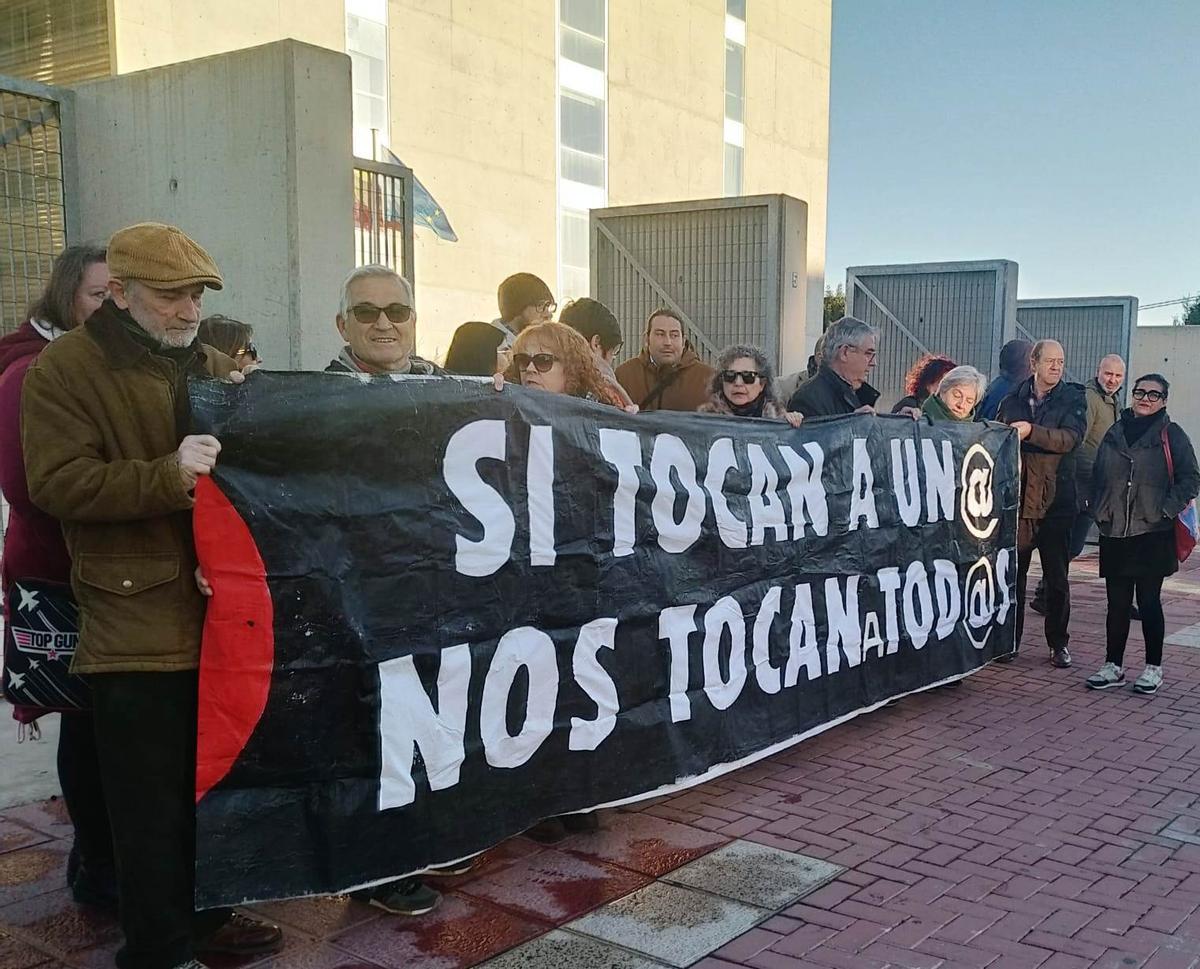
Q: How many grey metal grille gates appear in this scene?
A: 5